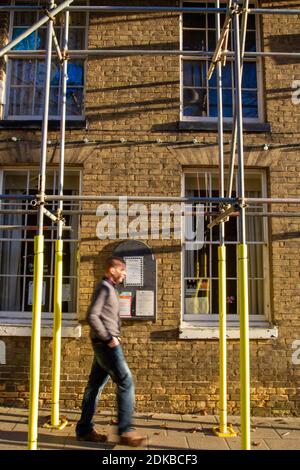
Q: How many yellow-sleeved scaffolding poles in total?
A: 4